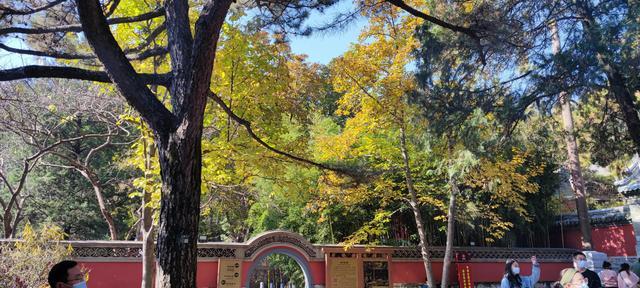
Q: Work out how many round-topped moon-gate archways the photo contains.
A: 1